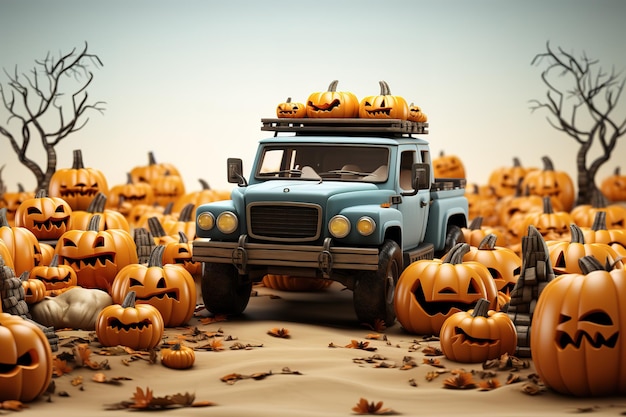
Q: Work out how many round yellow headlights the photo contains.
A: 4